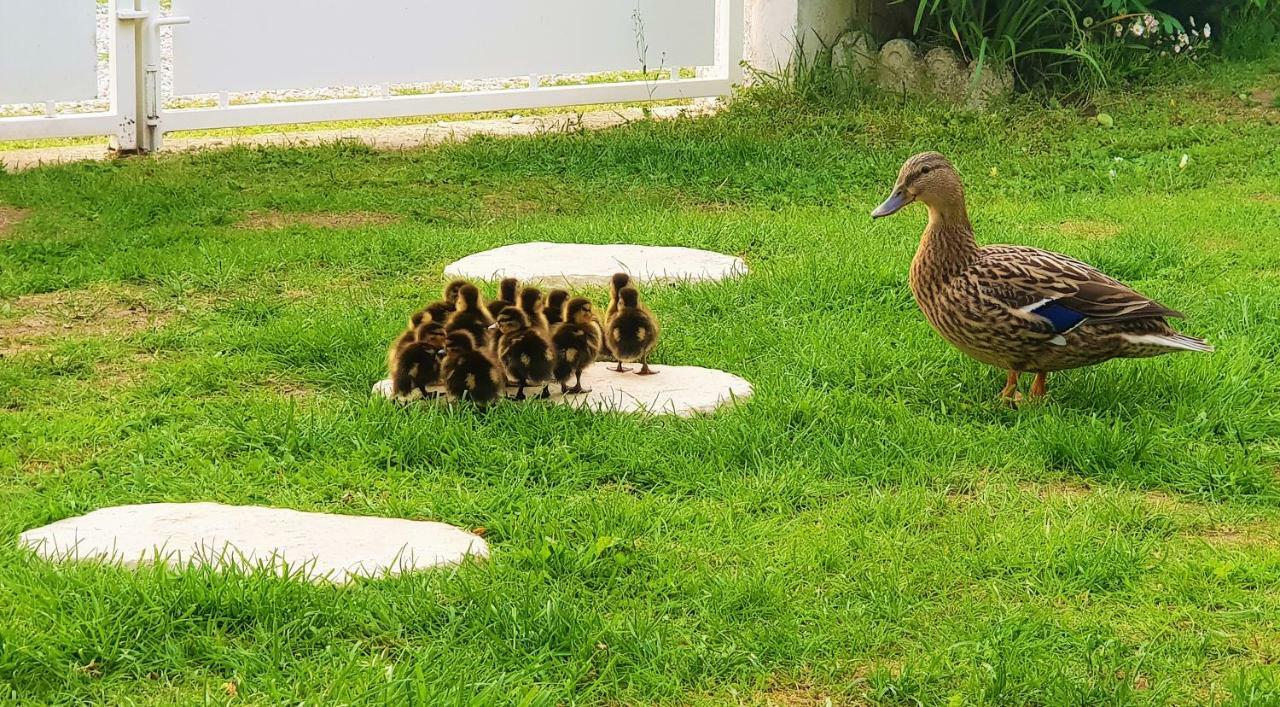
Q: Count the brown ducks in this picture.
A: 1